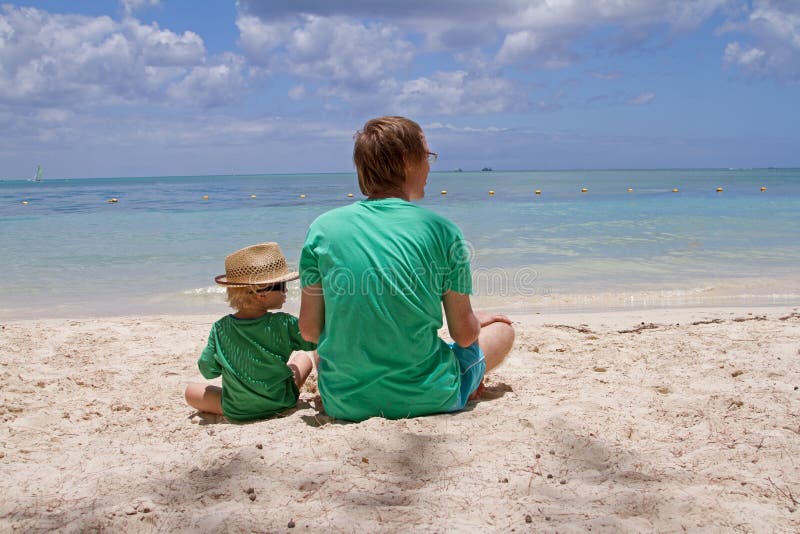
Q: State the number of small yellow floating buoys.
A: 14